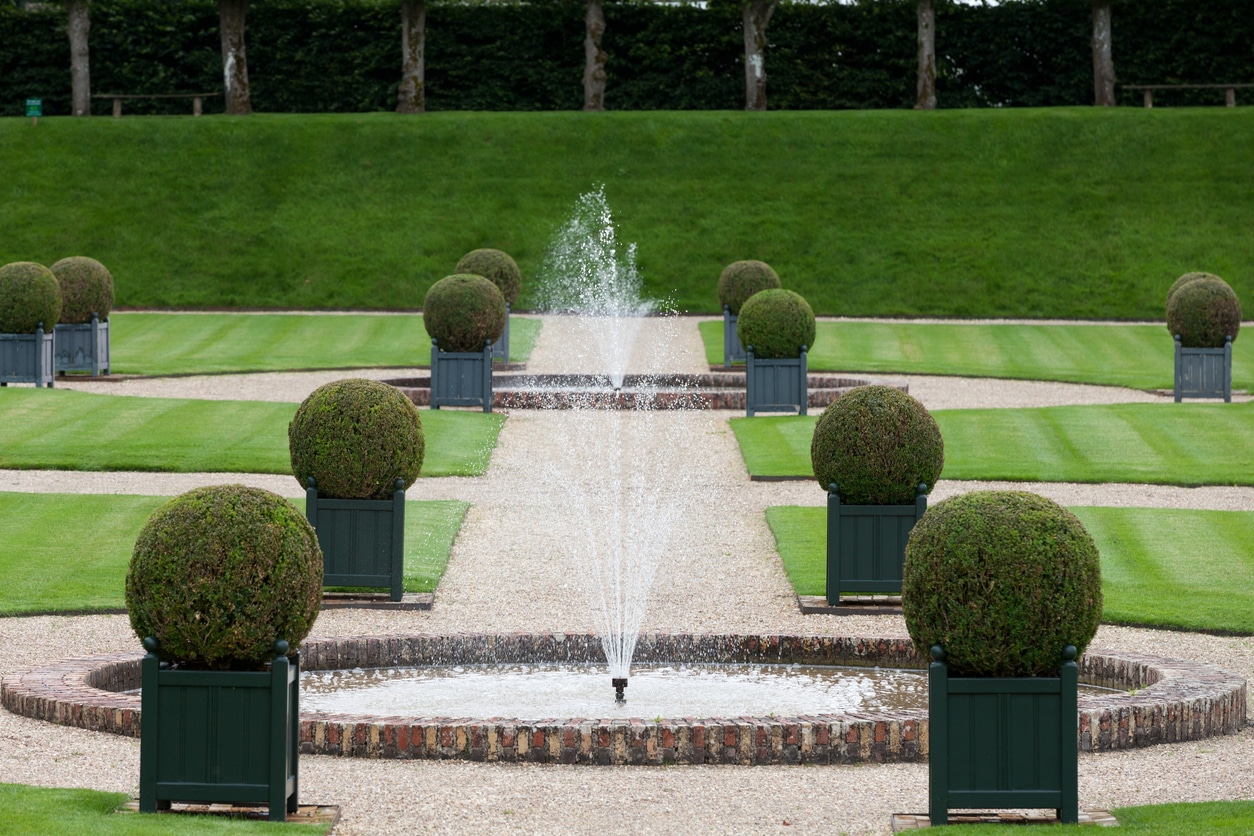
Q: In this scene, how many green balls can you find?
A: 12